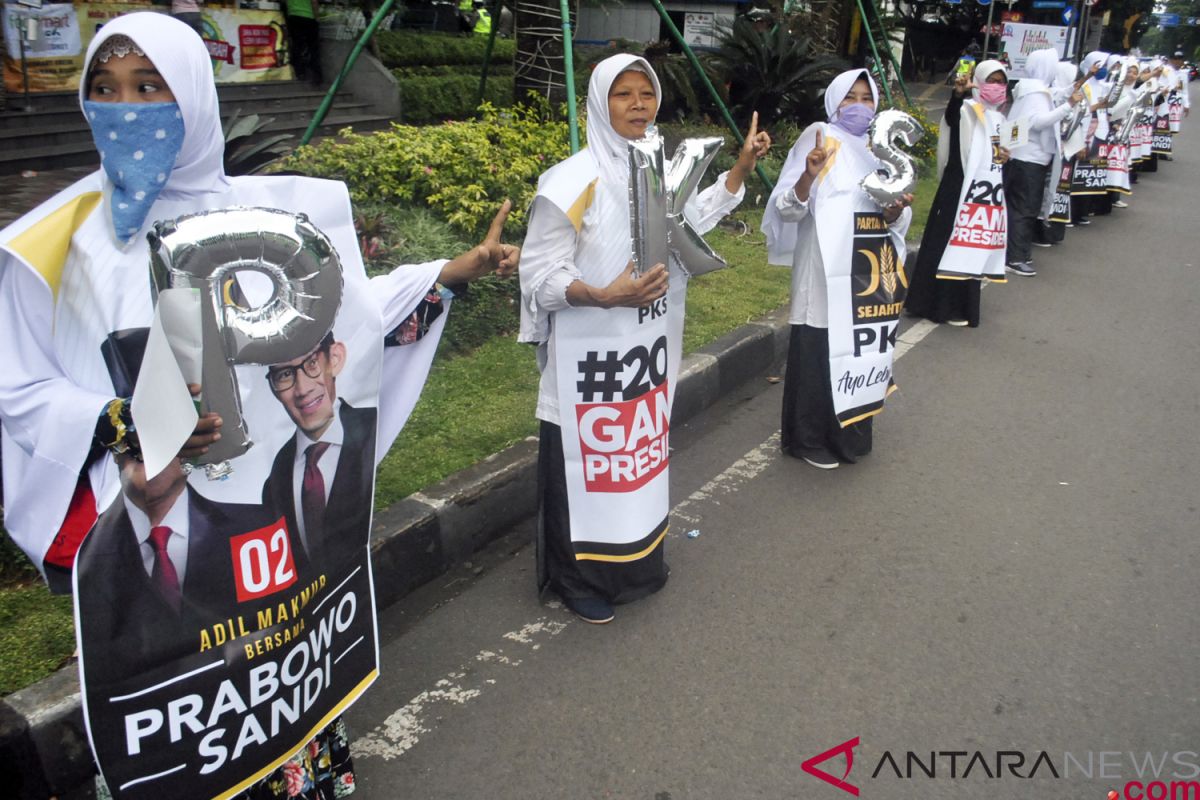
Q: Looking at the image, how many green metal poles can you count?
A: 6